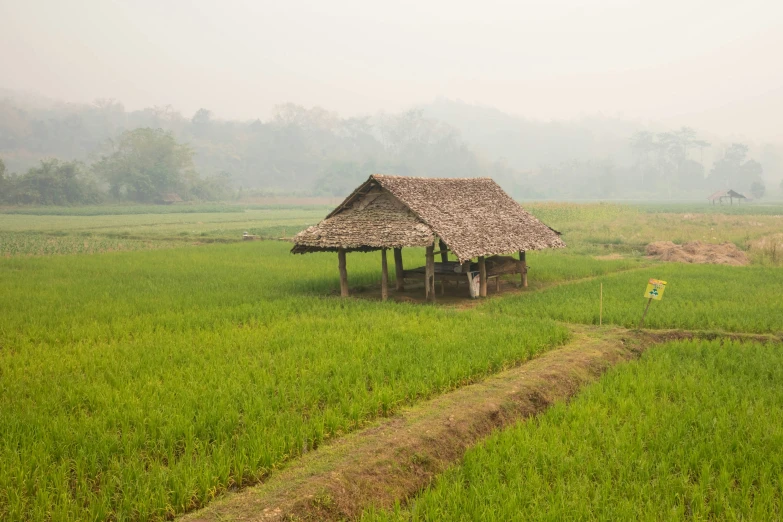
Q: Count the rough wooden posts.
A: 7